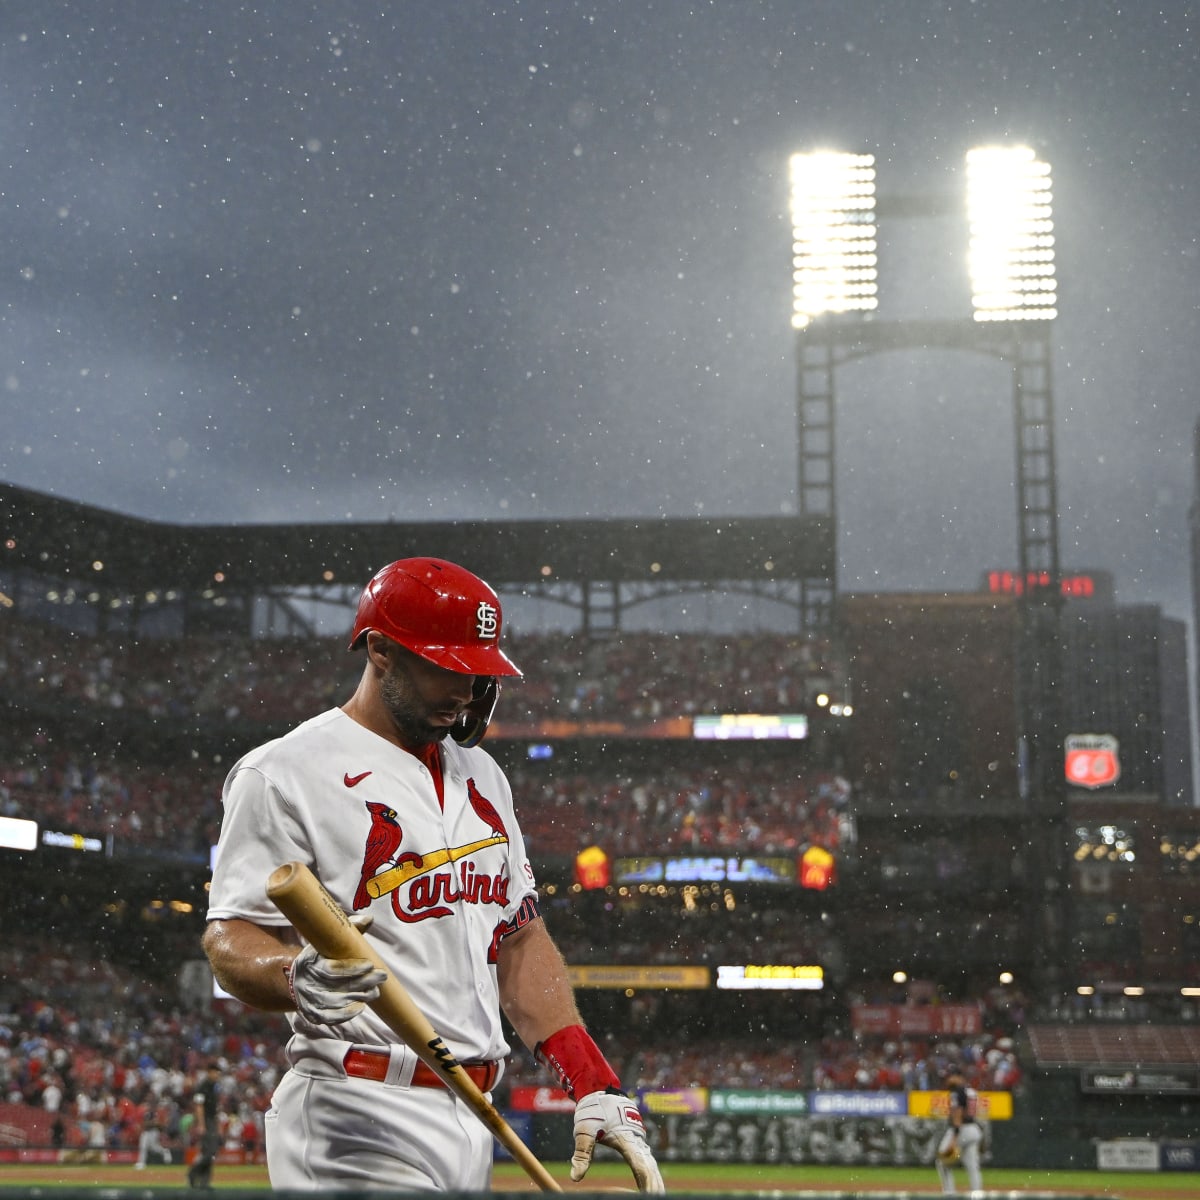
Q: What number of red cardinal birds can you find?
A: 2